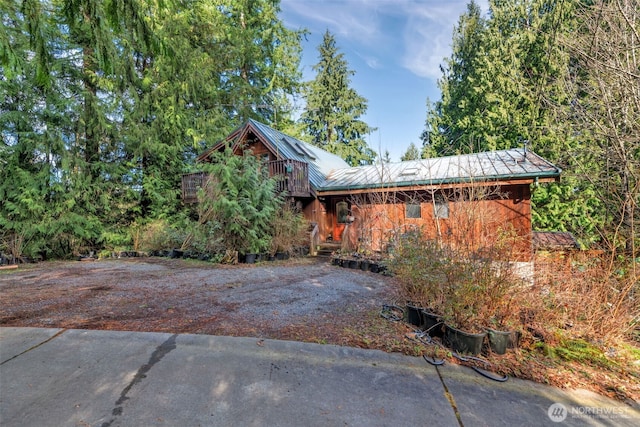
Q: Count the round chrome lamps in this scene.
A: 0